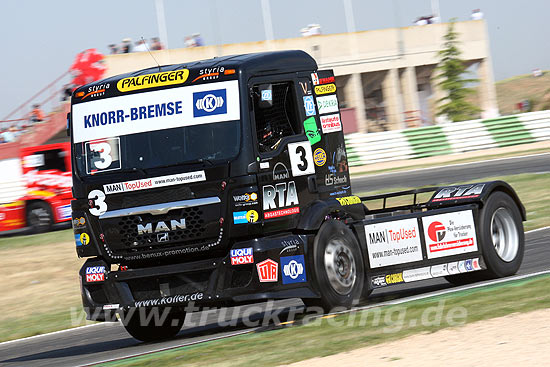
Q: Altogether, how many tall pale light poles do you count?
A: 4